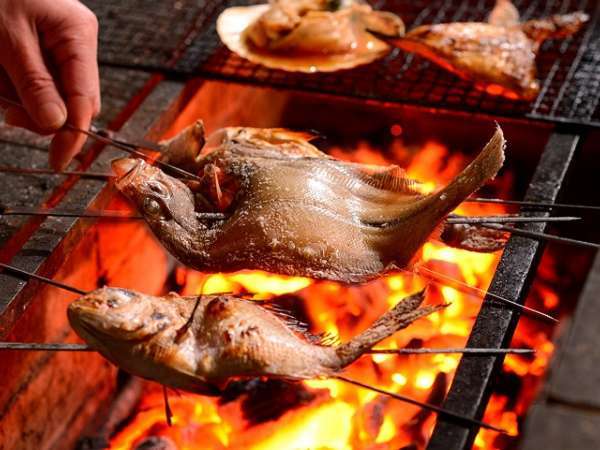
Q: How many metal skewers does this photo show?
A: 6